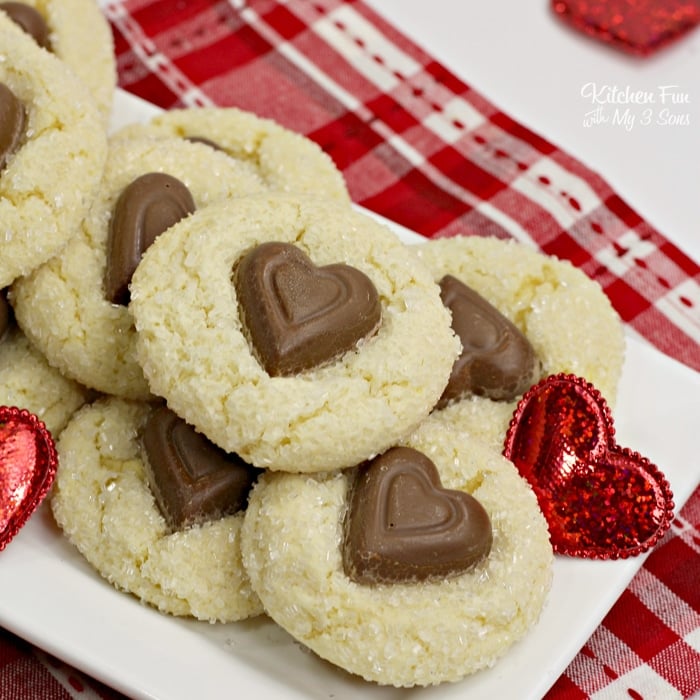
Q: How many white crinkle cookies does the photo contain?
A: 9